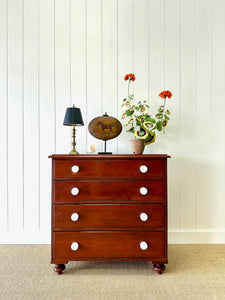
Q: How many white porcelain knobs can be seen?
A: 8